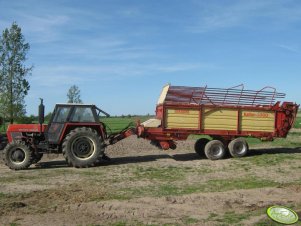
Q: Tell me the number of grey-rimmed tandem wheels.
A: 2